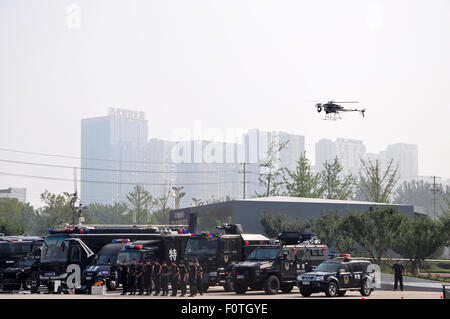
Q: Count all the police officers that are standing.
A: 11